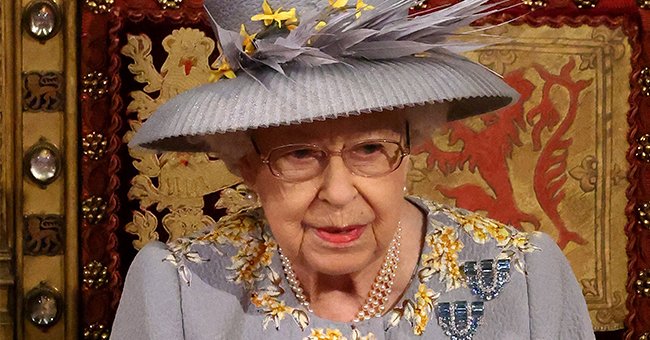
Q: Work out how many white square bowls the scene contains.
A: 0